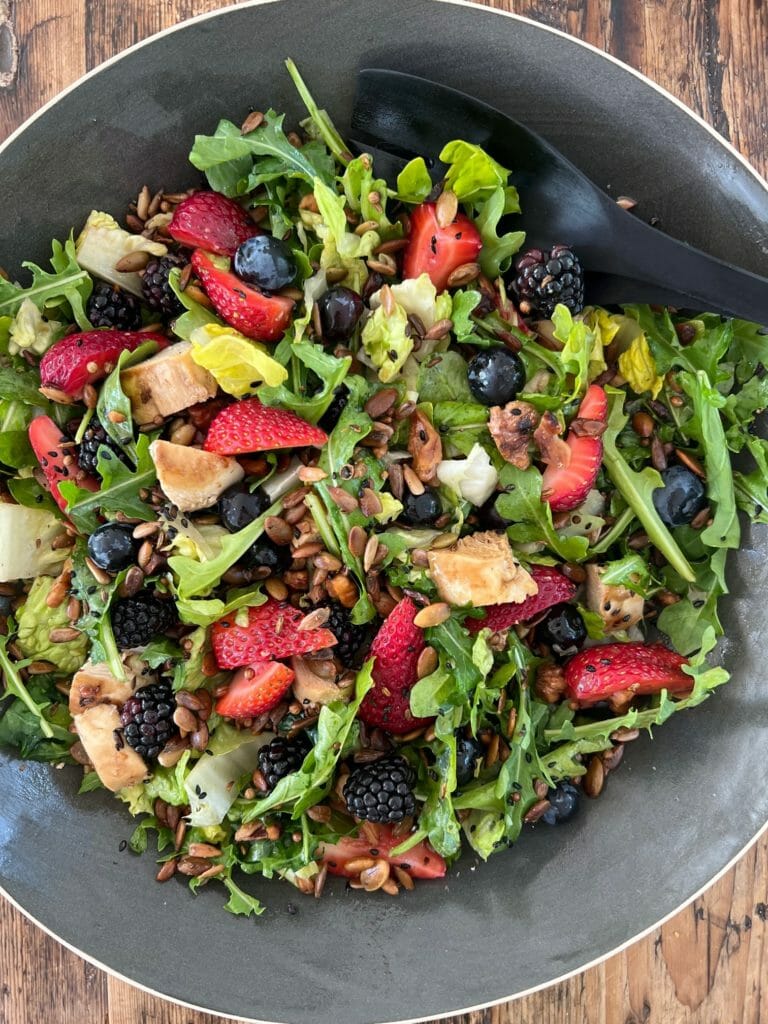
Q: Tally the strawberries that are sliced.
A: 13